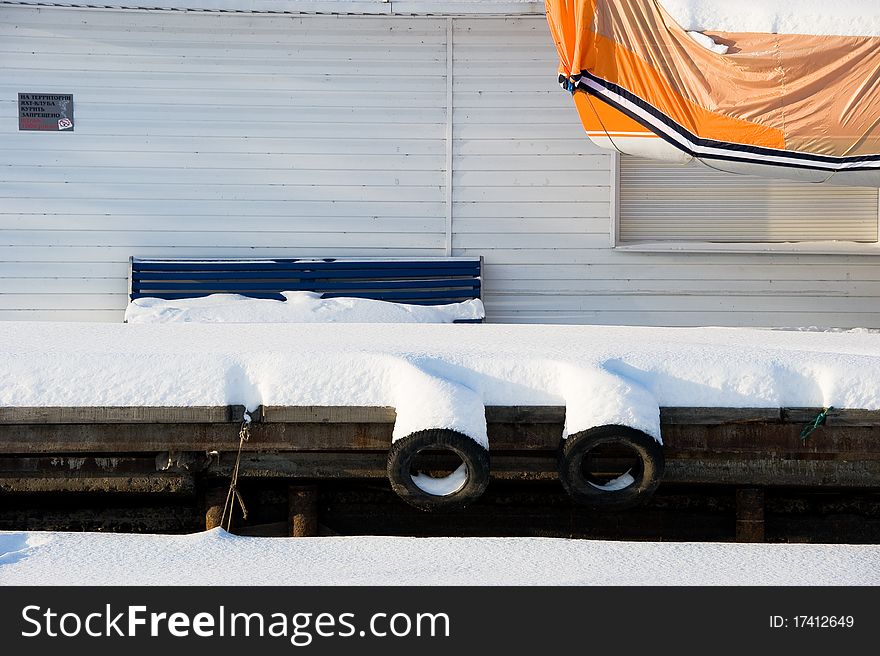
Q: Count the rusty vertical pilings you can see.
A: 3